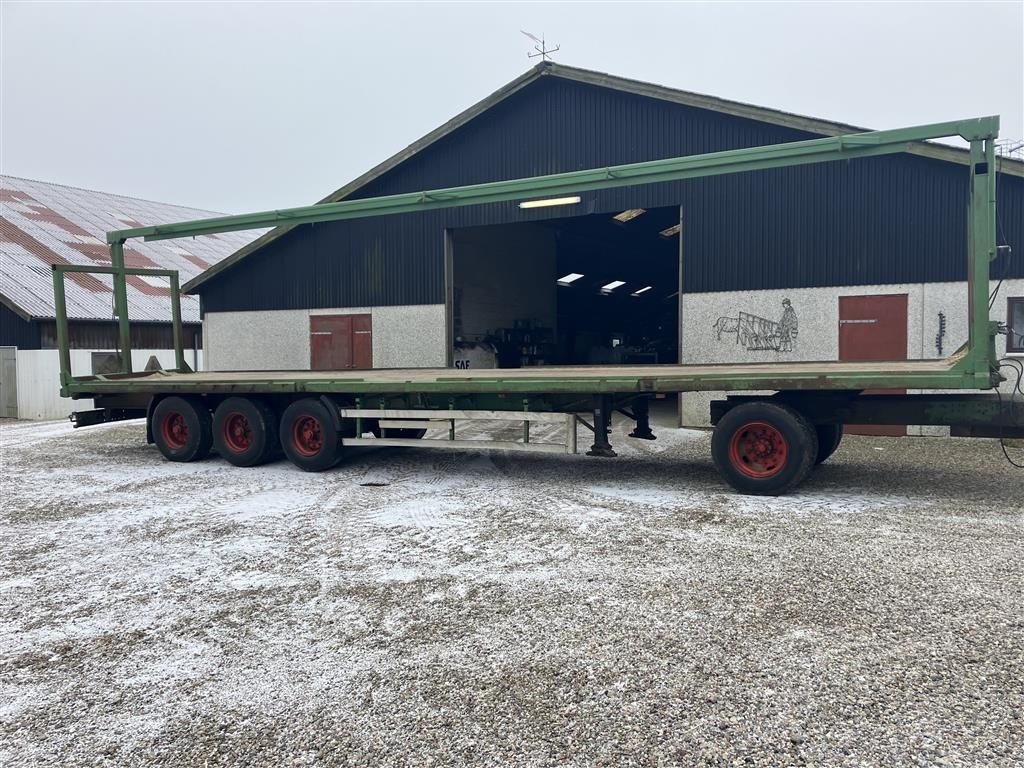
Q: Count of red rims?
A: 4